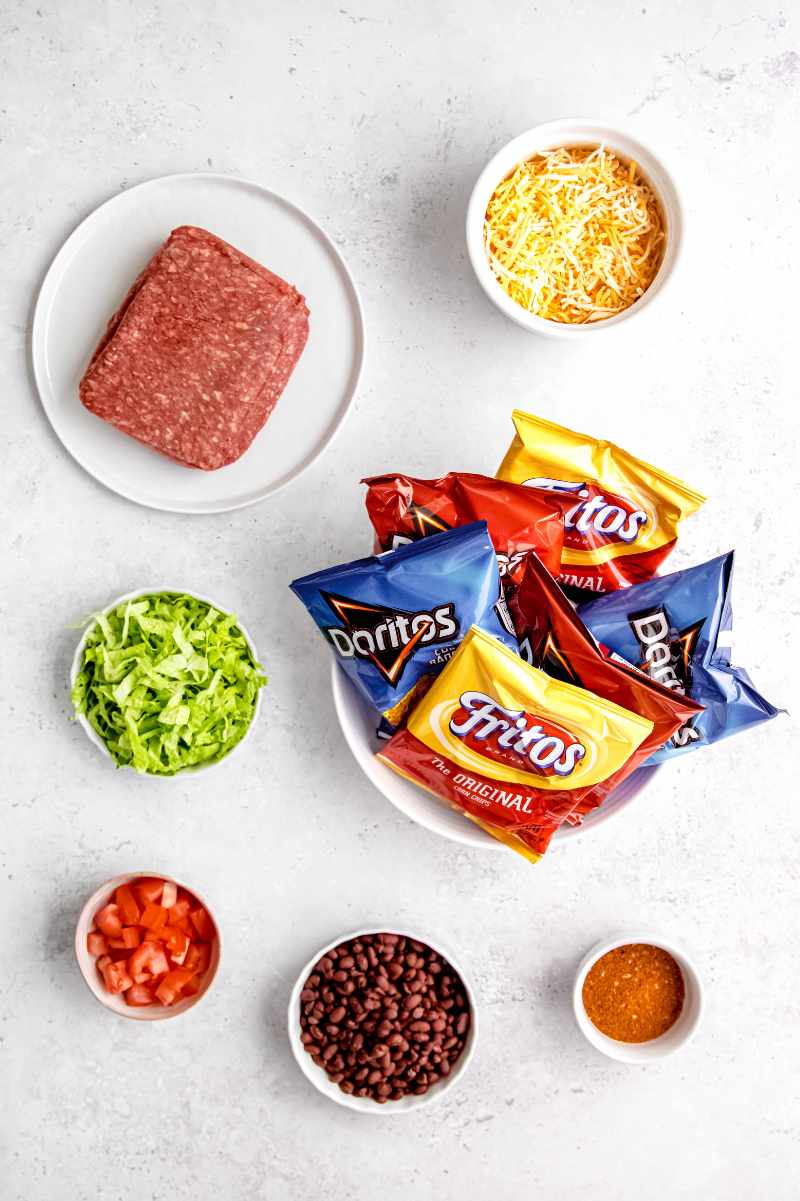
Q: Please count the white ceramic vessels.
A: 7